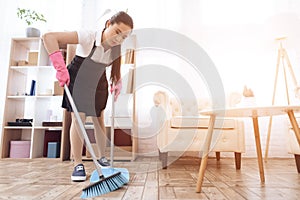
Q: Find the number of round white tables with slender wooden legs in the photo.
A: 1